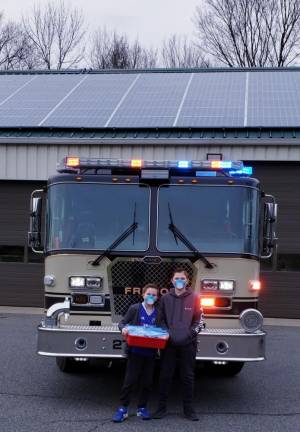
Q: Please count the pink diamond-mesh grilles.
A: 0